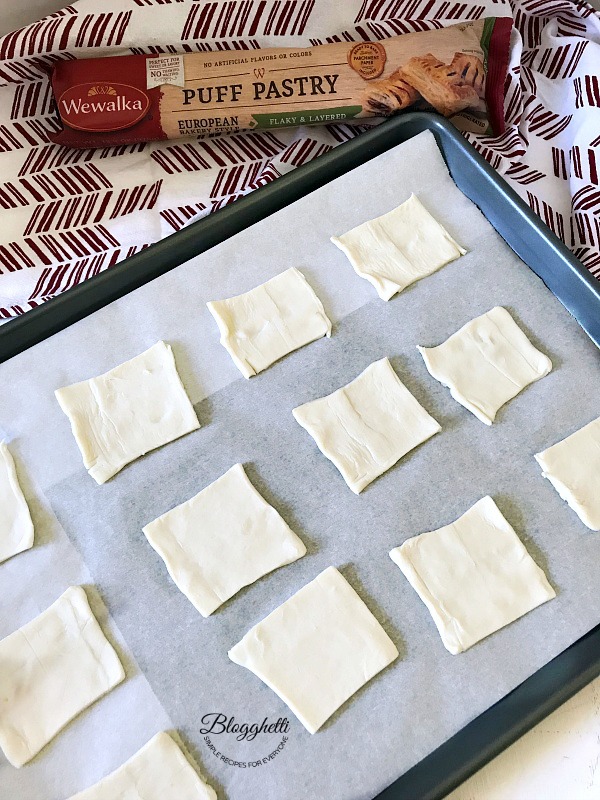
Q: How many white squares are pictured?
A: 12